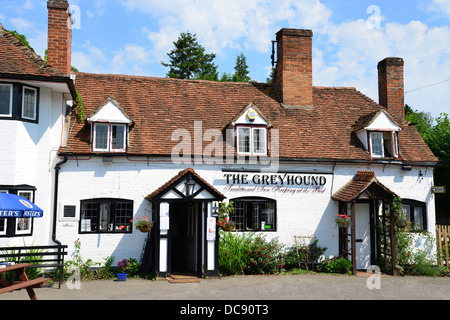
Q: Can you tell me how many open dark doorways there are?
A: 1